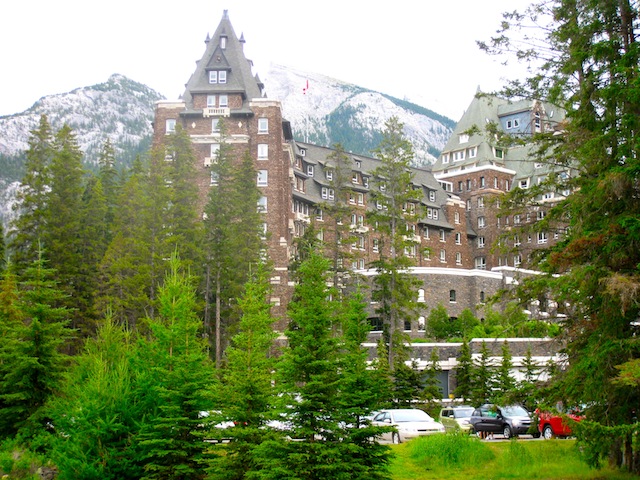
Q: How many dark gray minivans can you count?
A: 1